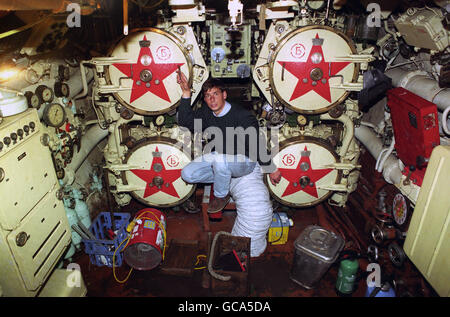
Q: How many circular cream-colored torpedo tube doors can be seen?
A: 4